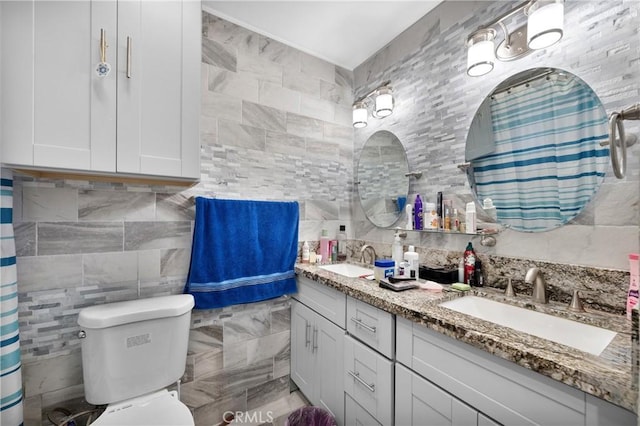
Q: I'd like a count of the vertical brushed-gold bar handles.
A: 2